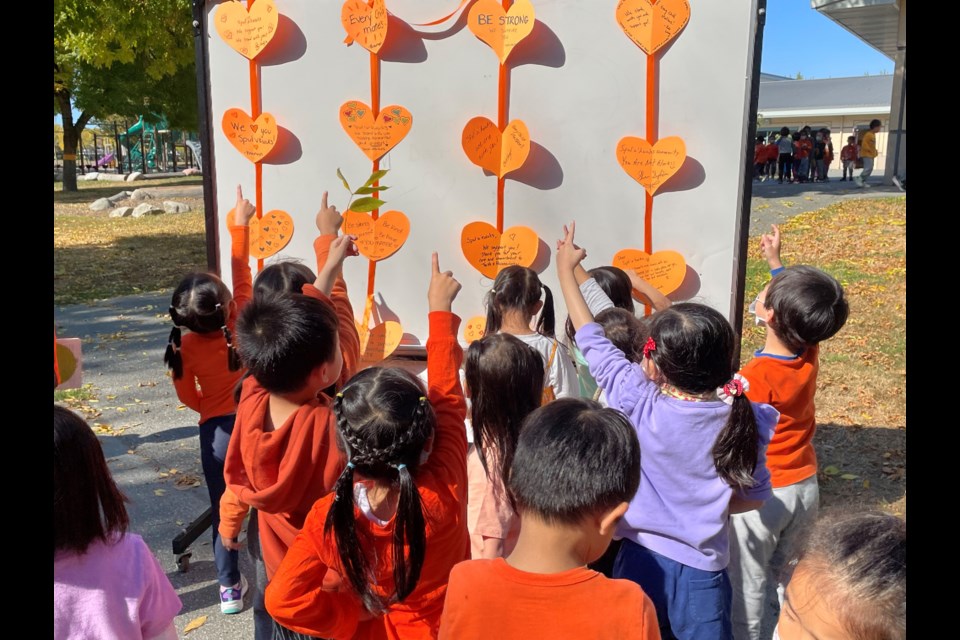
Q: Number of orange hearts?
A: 14